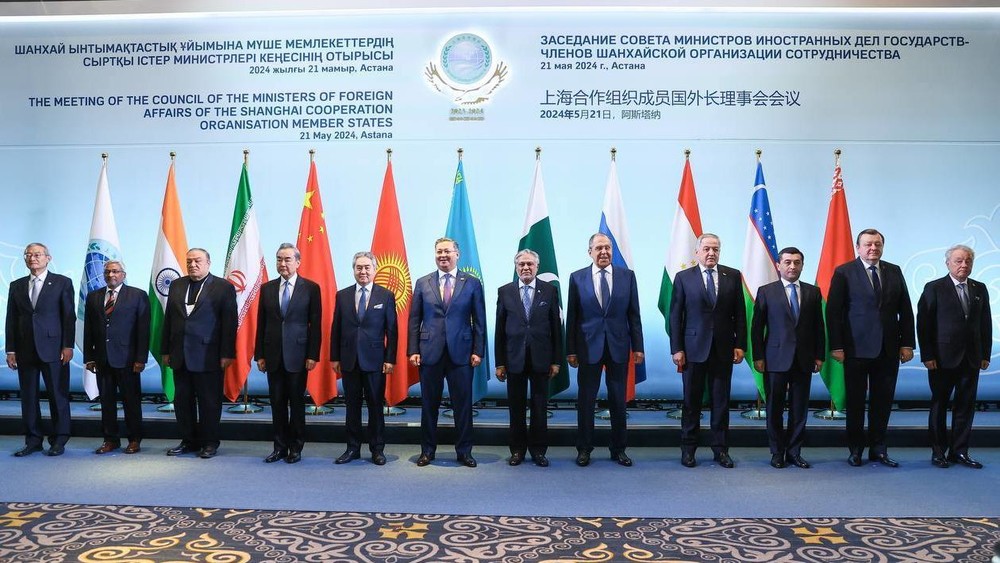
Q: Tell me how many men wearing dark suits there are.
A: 12